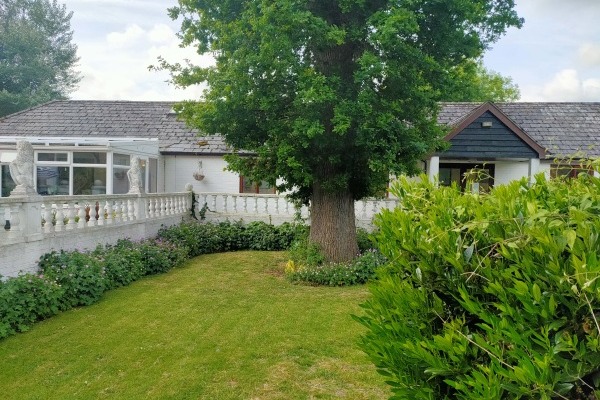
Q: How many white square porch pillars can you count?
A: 2